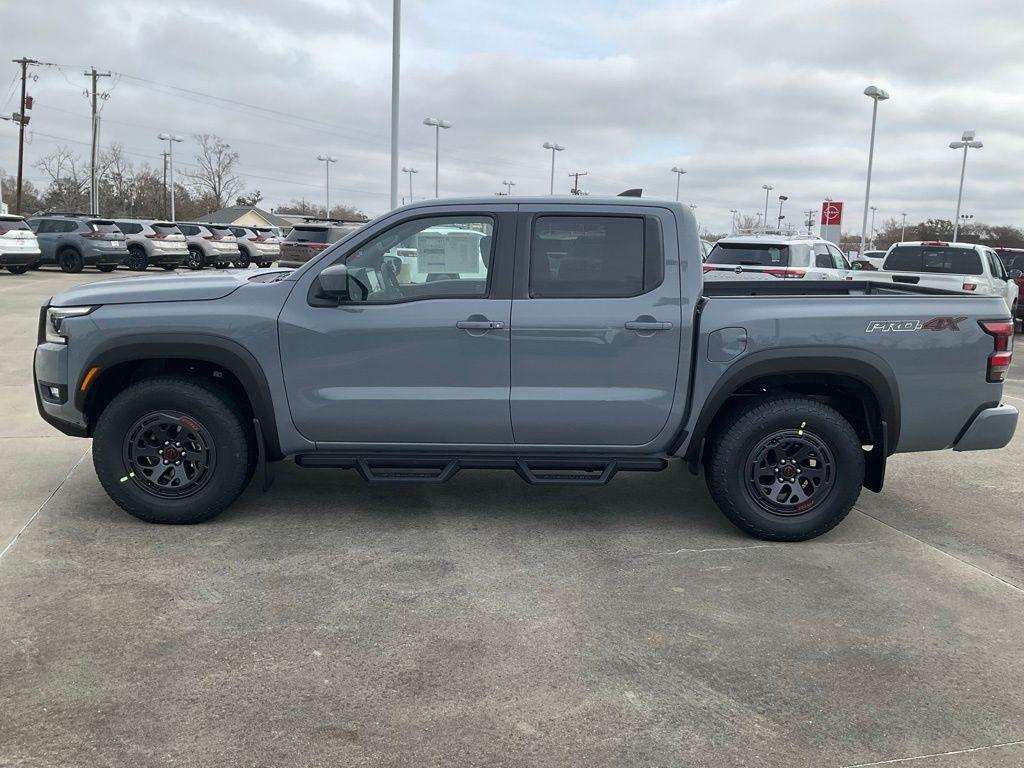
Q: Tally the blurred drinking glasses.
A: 0